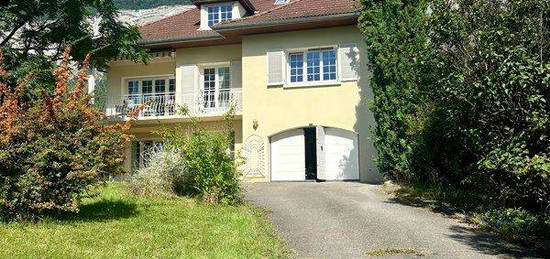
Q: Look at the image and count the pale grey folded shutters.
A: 4